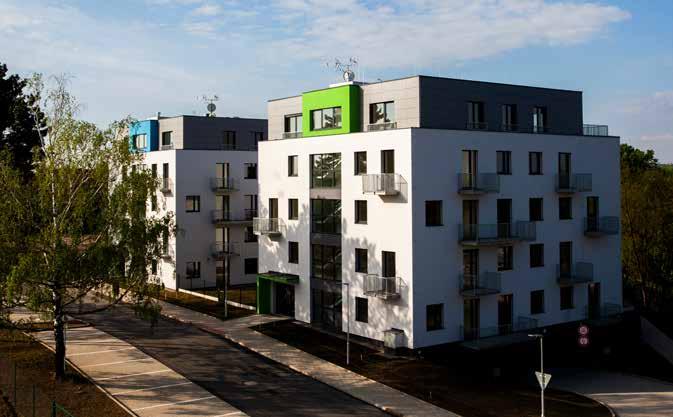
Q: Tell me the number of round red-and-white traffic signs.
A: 2